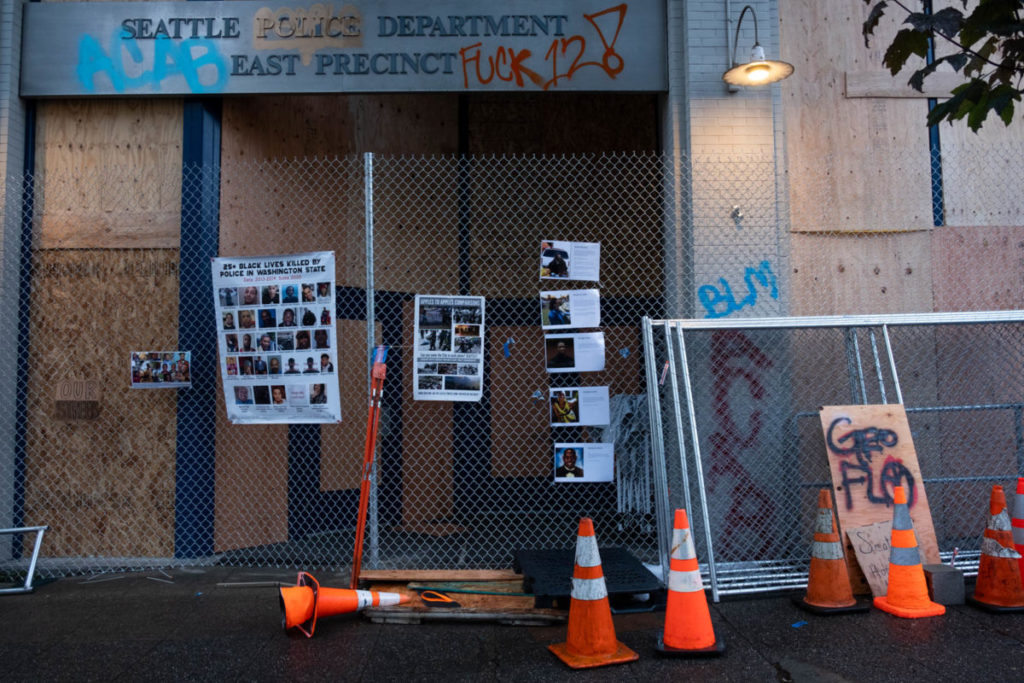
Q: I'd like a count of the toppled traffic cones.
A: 1